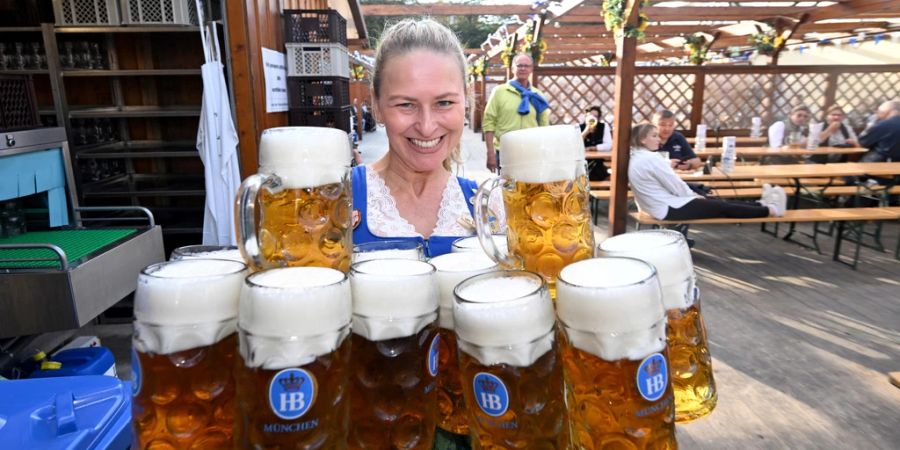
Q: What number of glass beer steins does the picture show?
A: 12